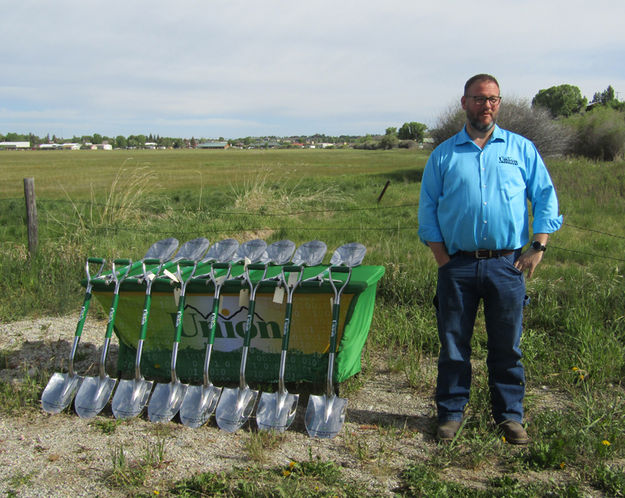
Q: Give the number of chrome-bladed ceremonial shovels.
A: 15